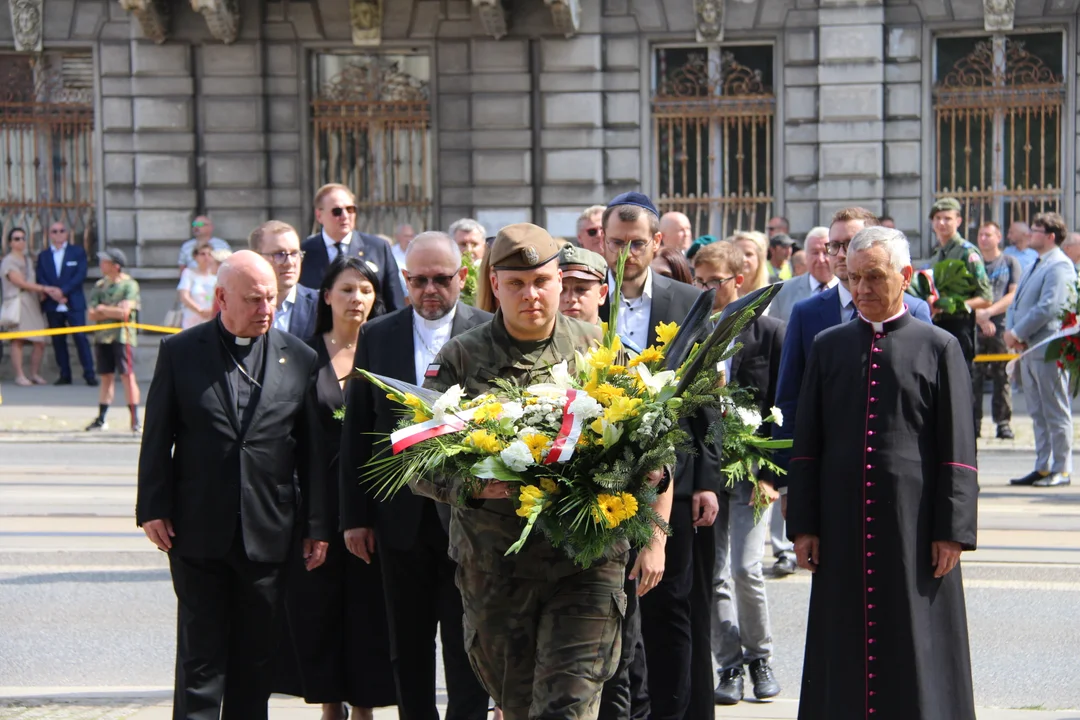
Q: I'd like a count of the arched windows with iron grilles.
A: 4